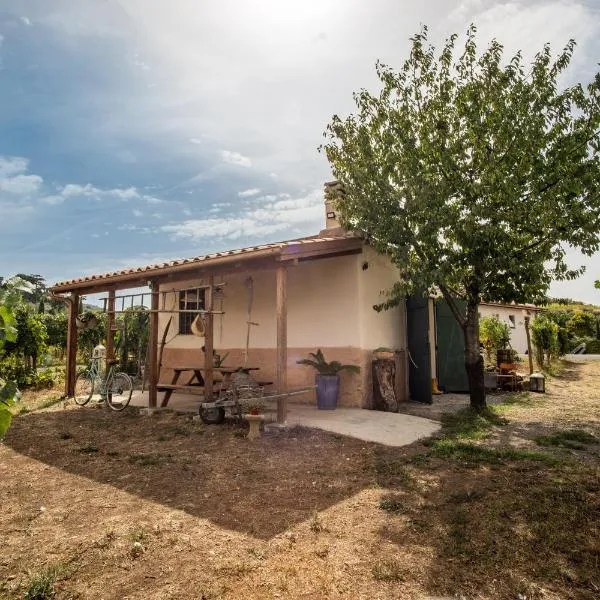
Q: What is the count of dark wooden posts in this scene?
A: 5